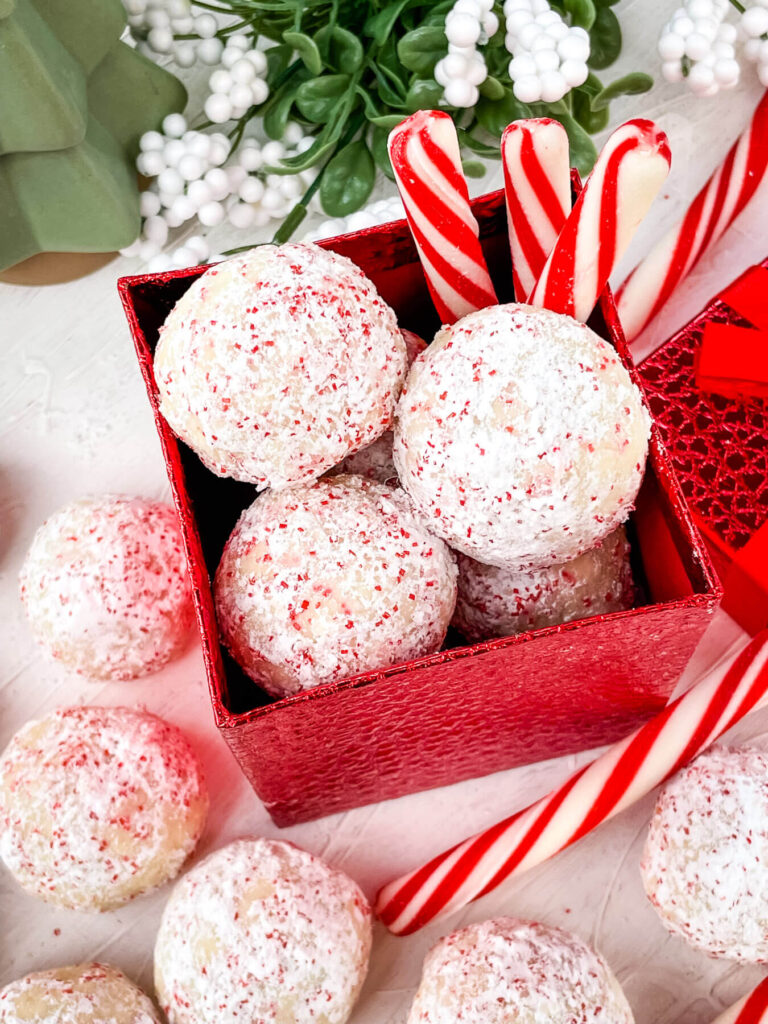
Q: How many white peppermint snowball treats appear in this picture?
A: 11